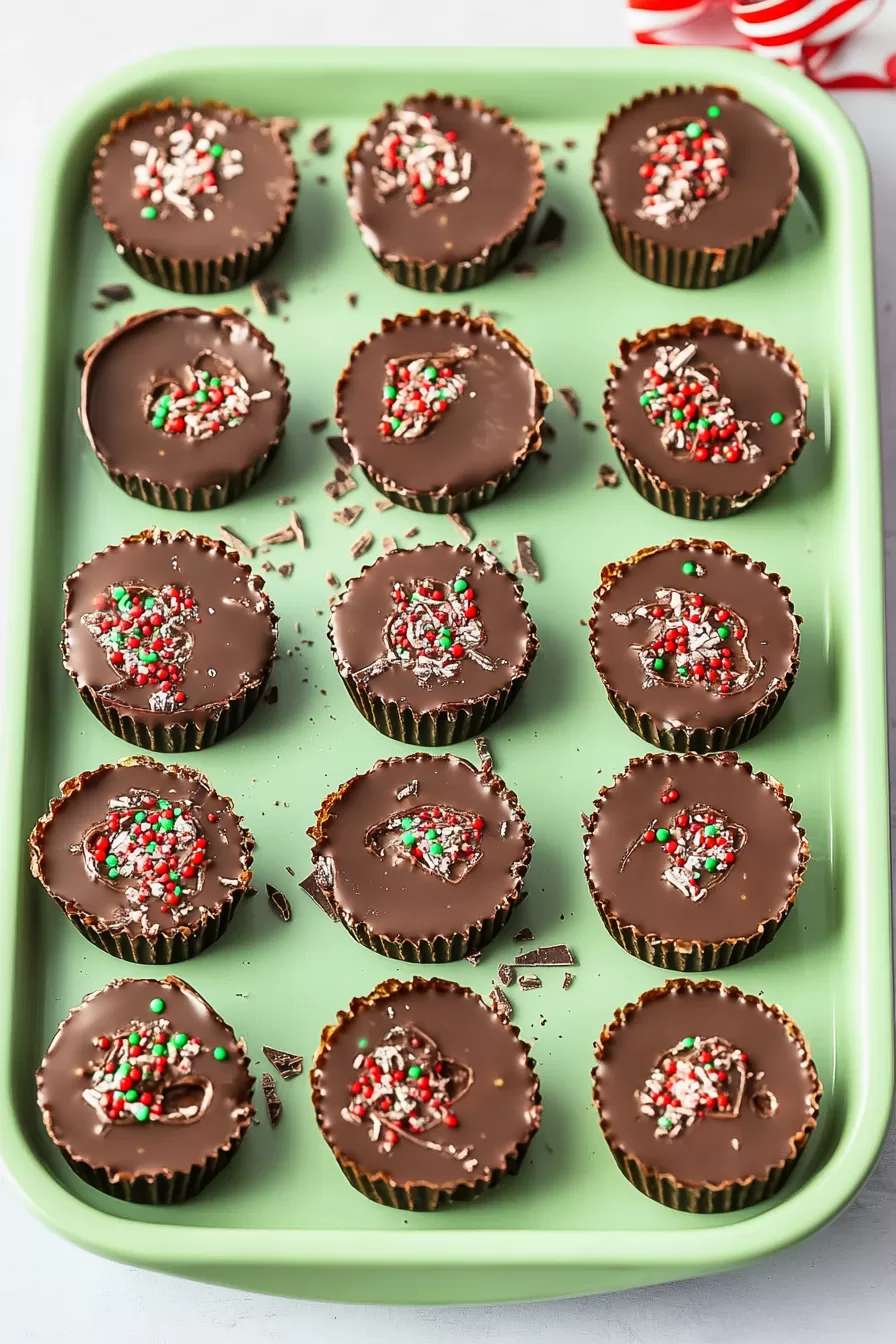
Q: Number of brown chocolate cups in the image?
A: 15